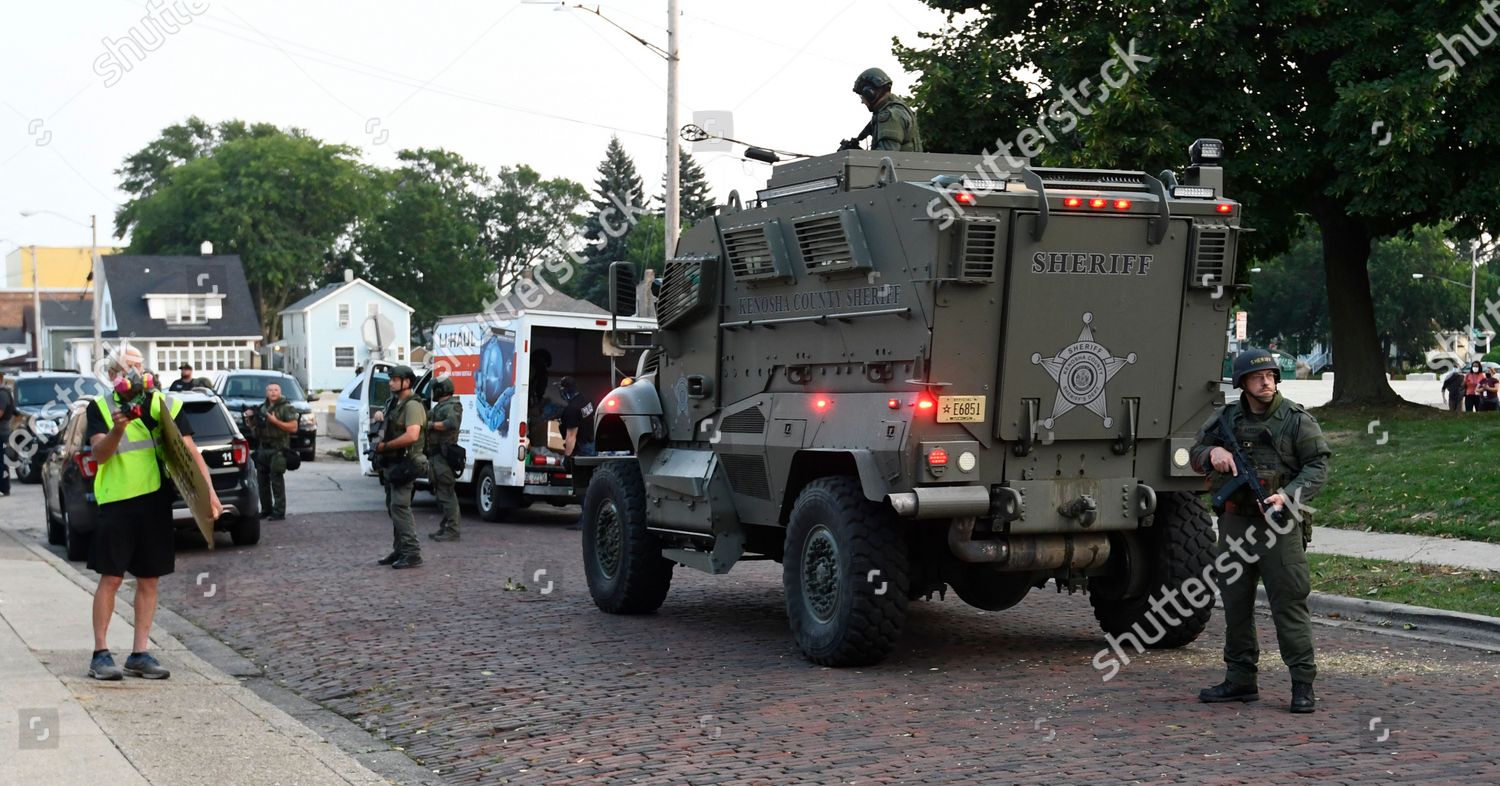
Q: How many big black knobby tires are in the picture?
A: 3